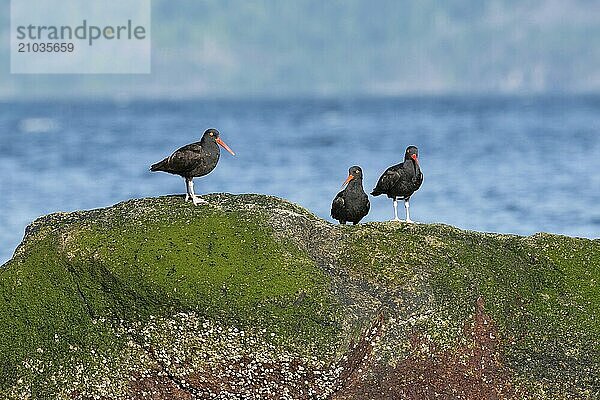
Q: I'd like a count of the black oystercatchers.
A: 3